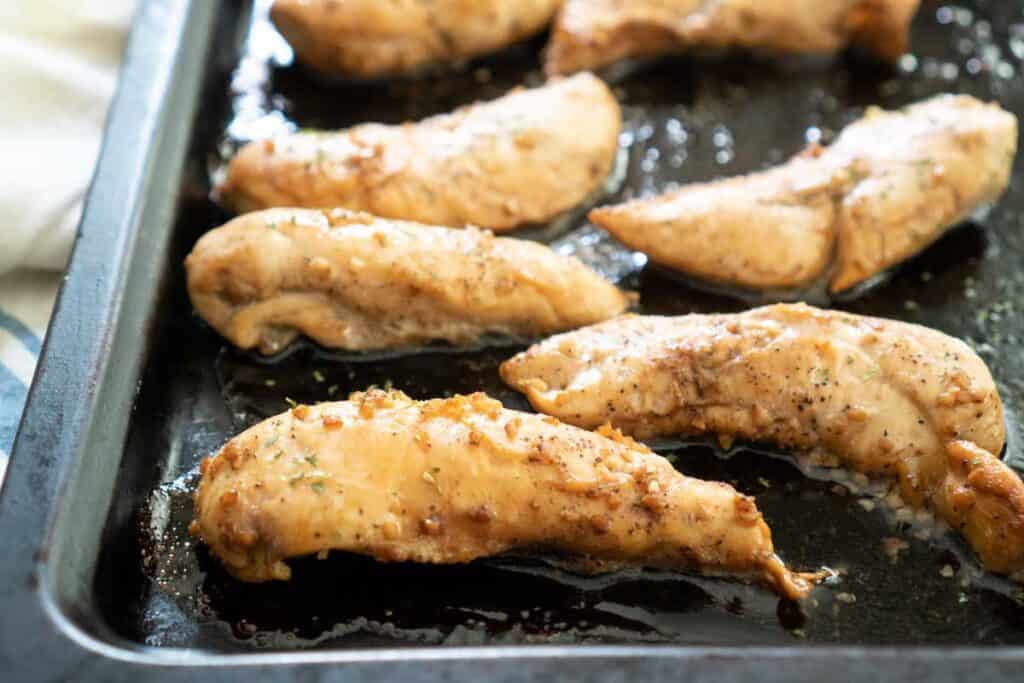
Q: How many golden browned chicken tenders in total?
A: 7